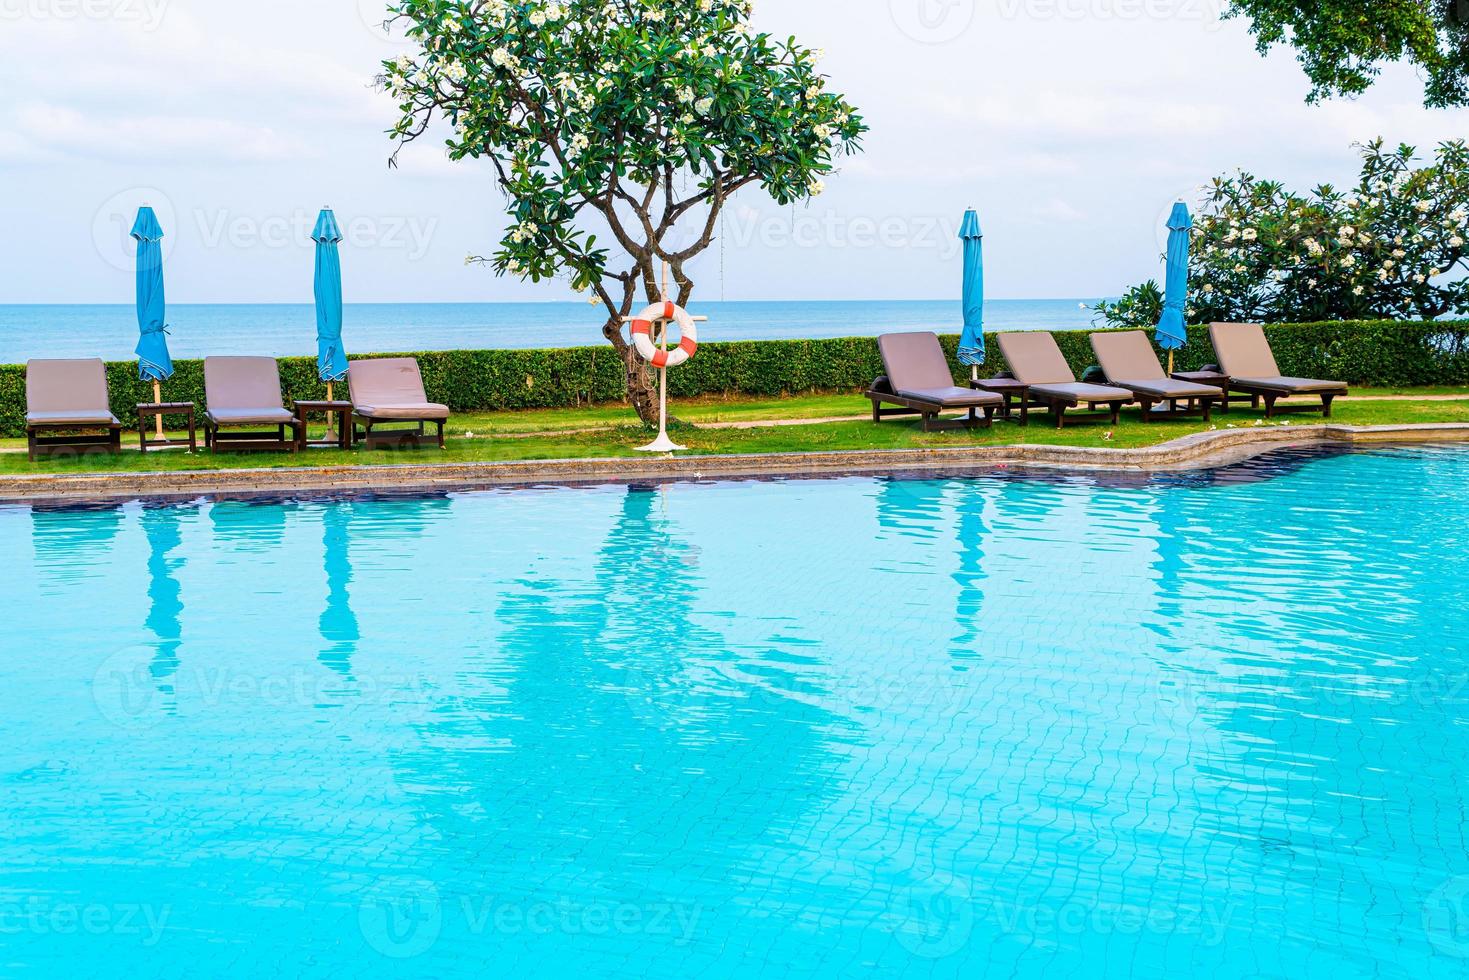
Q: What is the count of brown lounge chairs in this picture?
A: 7